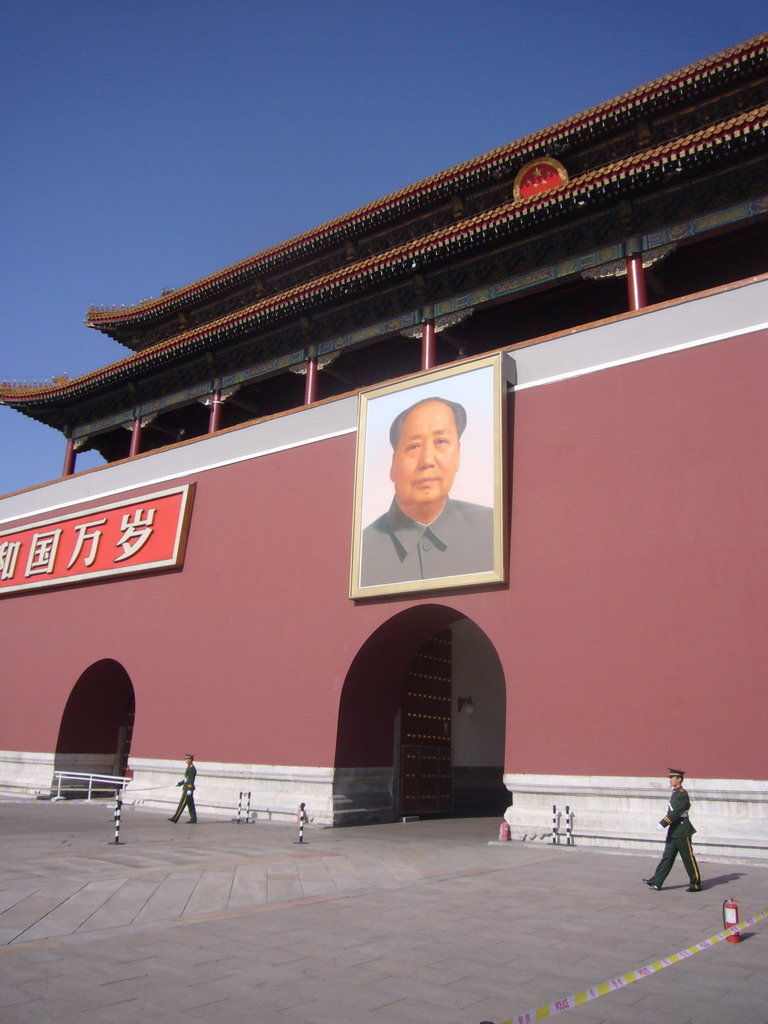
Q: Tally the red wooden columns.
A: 6